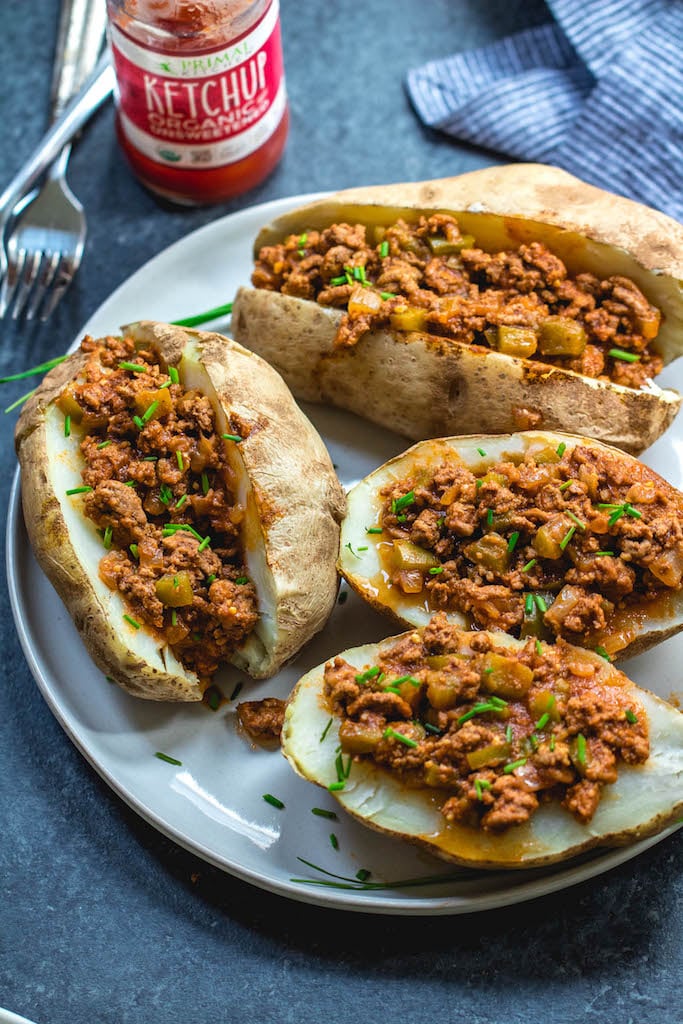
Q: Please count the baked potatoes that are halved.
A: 2